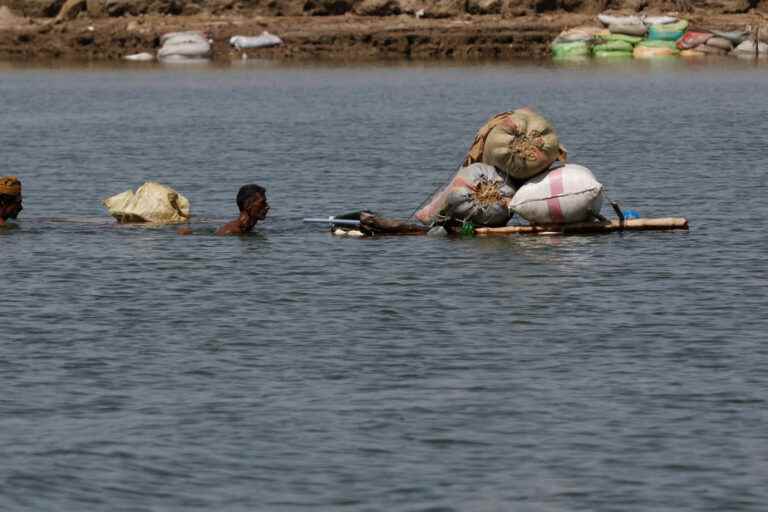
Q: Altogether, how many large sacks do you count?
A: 3